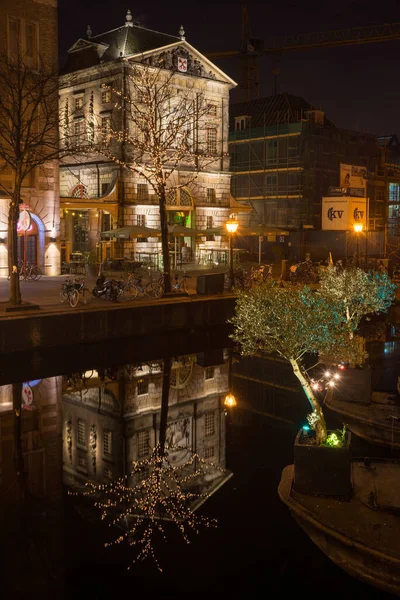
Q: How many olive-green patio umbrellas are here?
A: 4